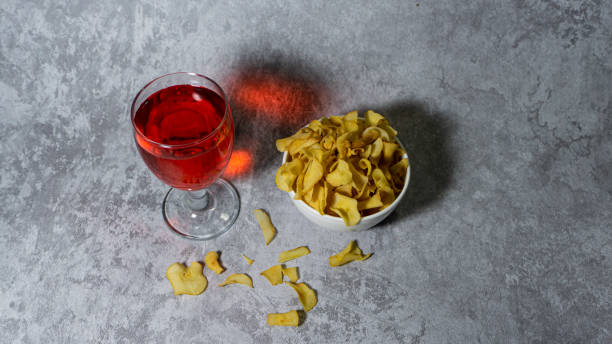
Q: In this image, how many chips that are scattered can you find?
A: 11